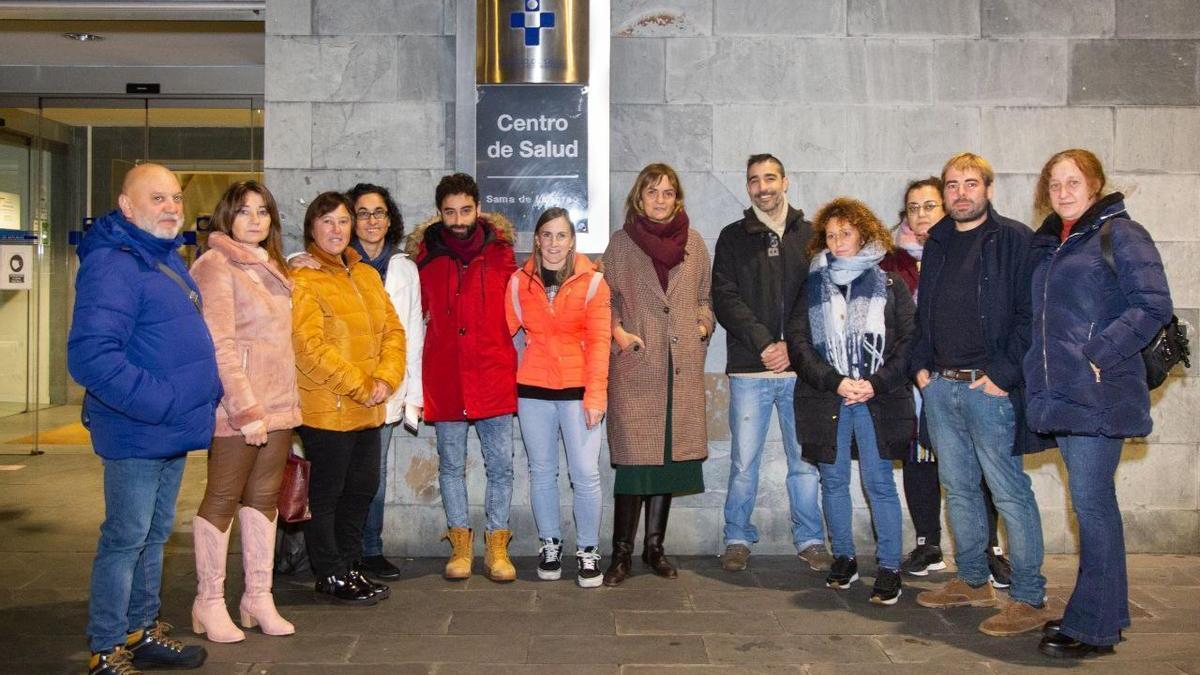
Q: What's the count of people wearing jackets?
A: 12